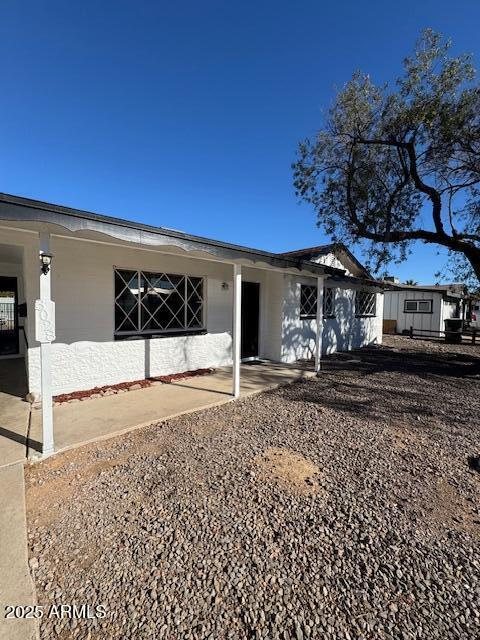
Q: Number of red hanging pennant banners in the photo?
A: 0